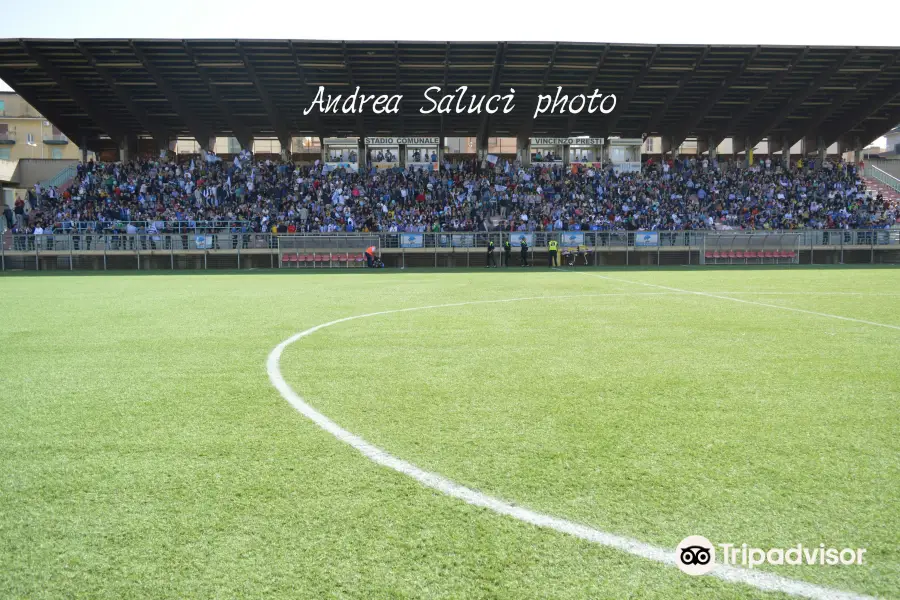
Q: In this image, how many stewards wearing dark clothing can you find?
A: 3